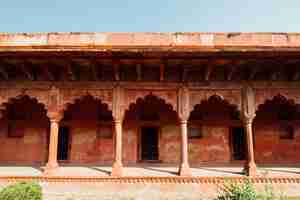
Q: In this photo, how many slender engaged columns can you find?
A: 4